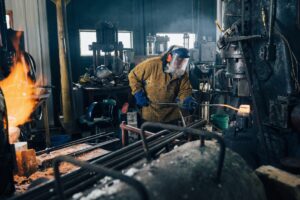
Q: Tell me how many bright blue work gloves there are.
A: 2